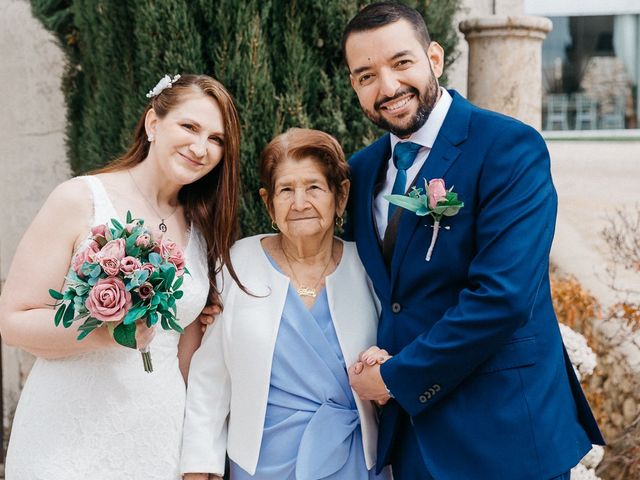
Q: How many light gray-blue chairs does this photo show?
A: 3